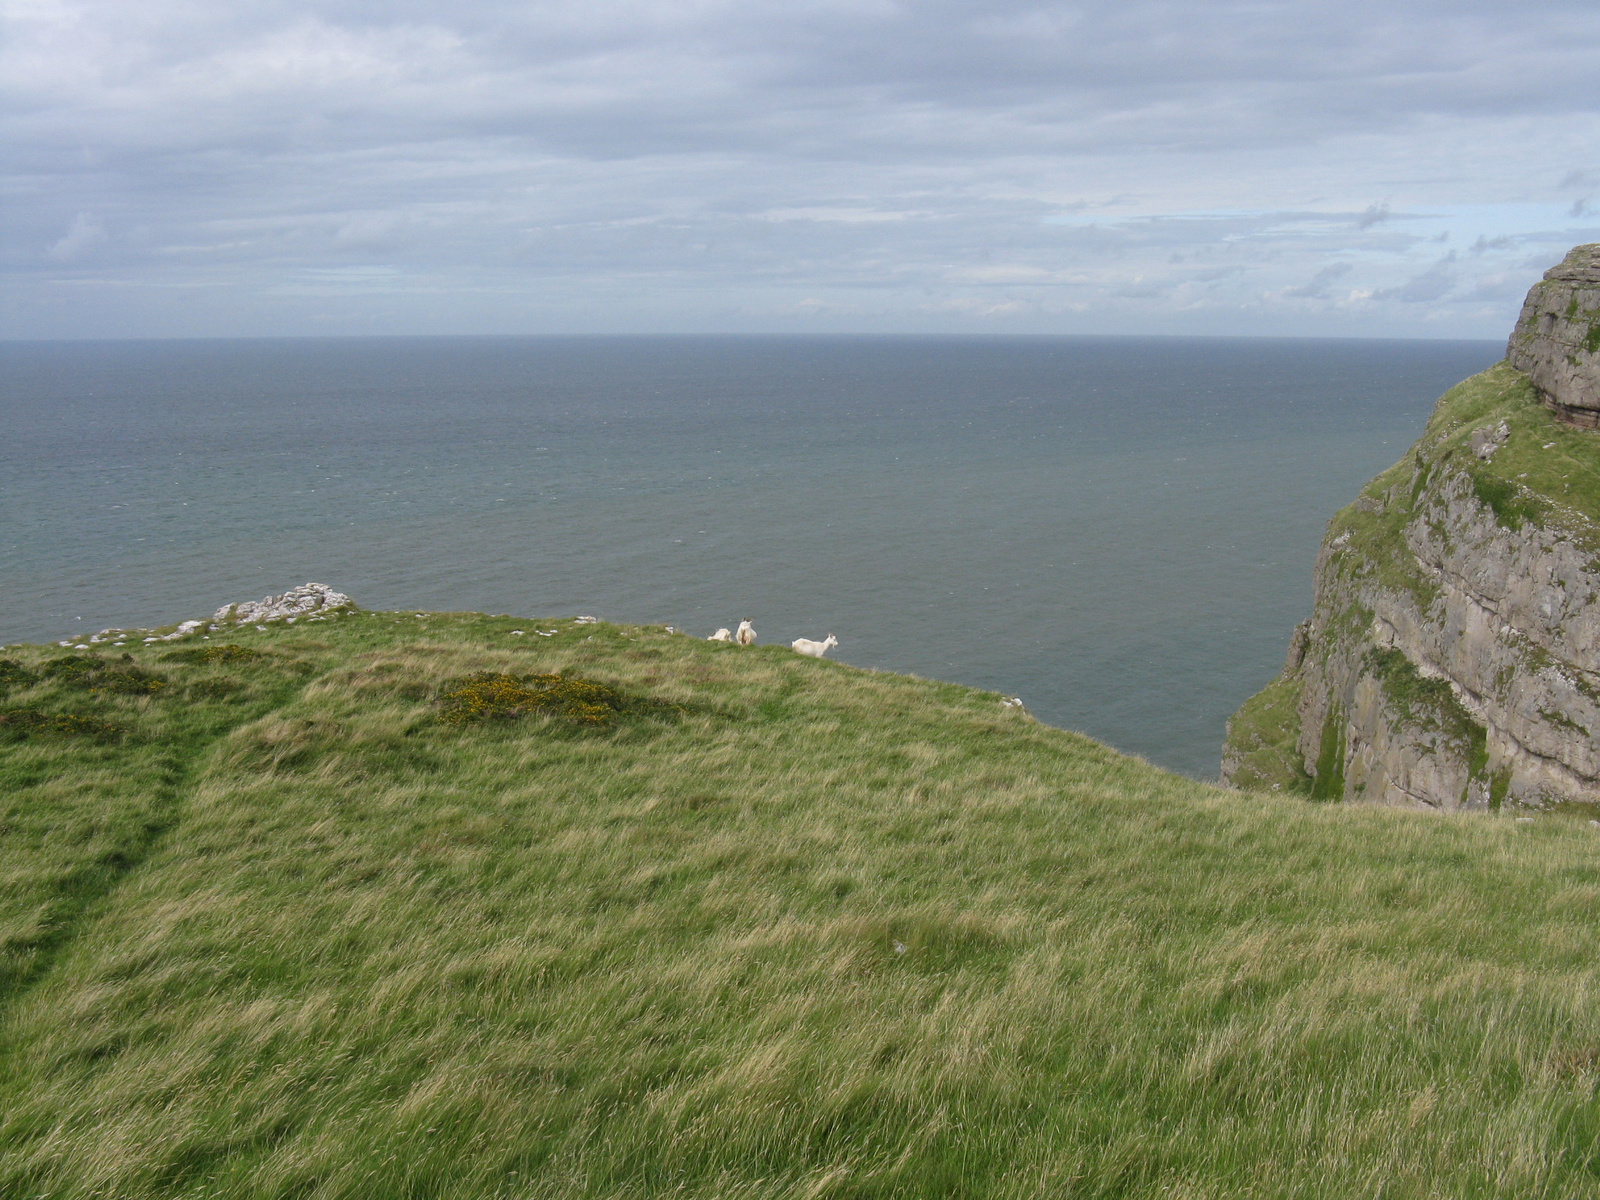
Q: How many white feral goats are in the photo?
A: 3